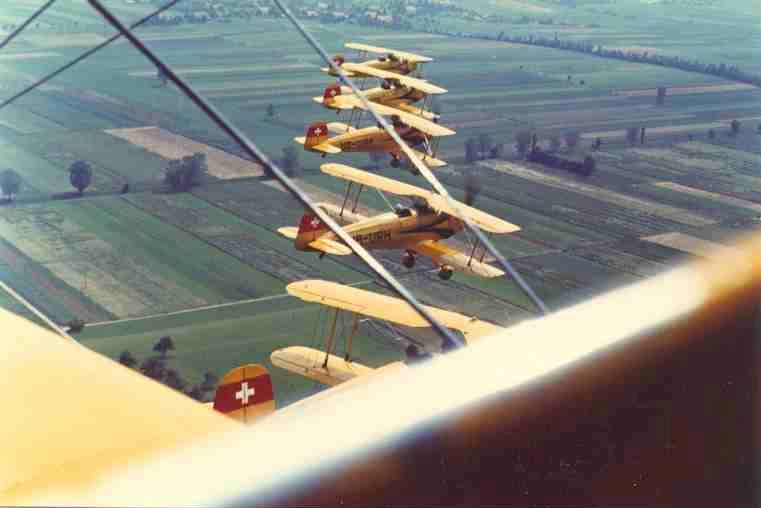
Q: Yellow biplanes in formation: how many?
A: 5